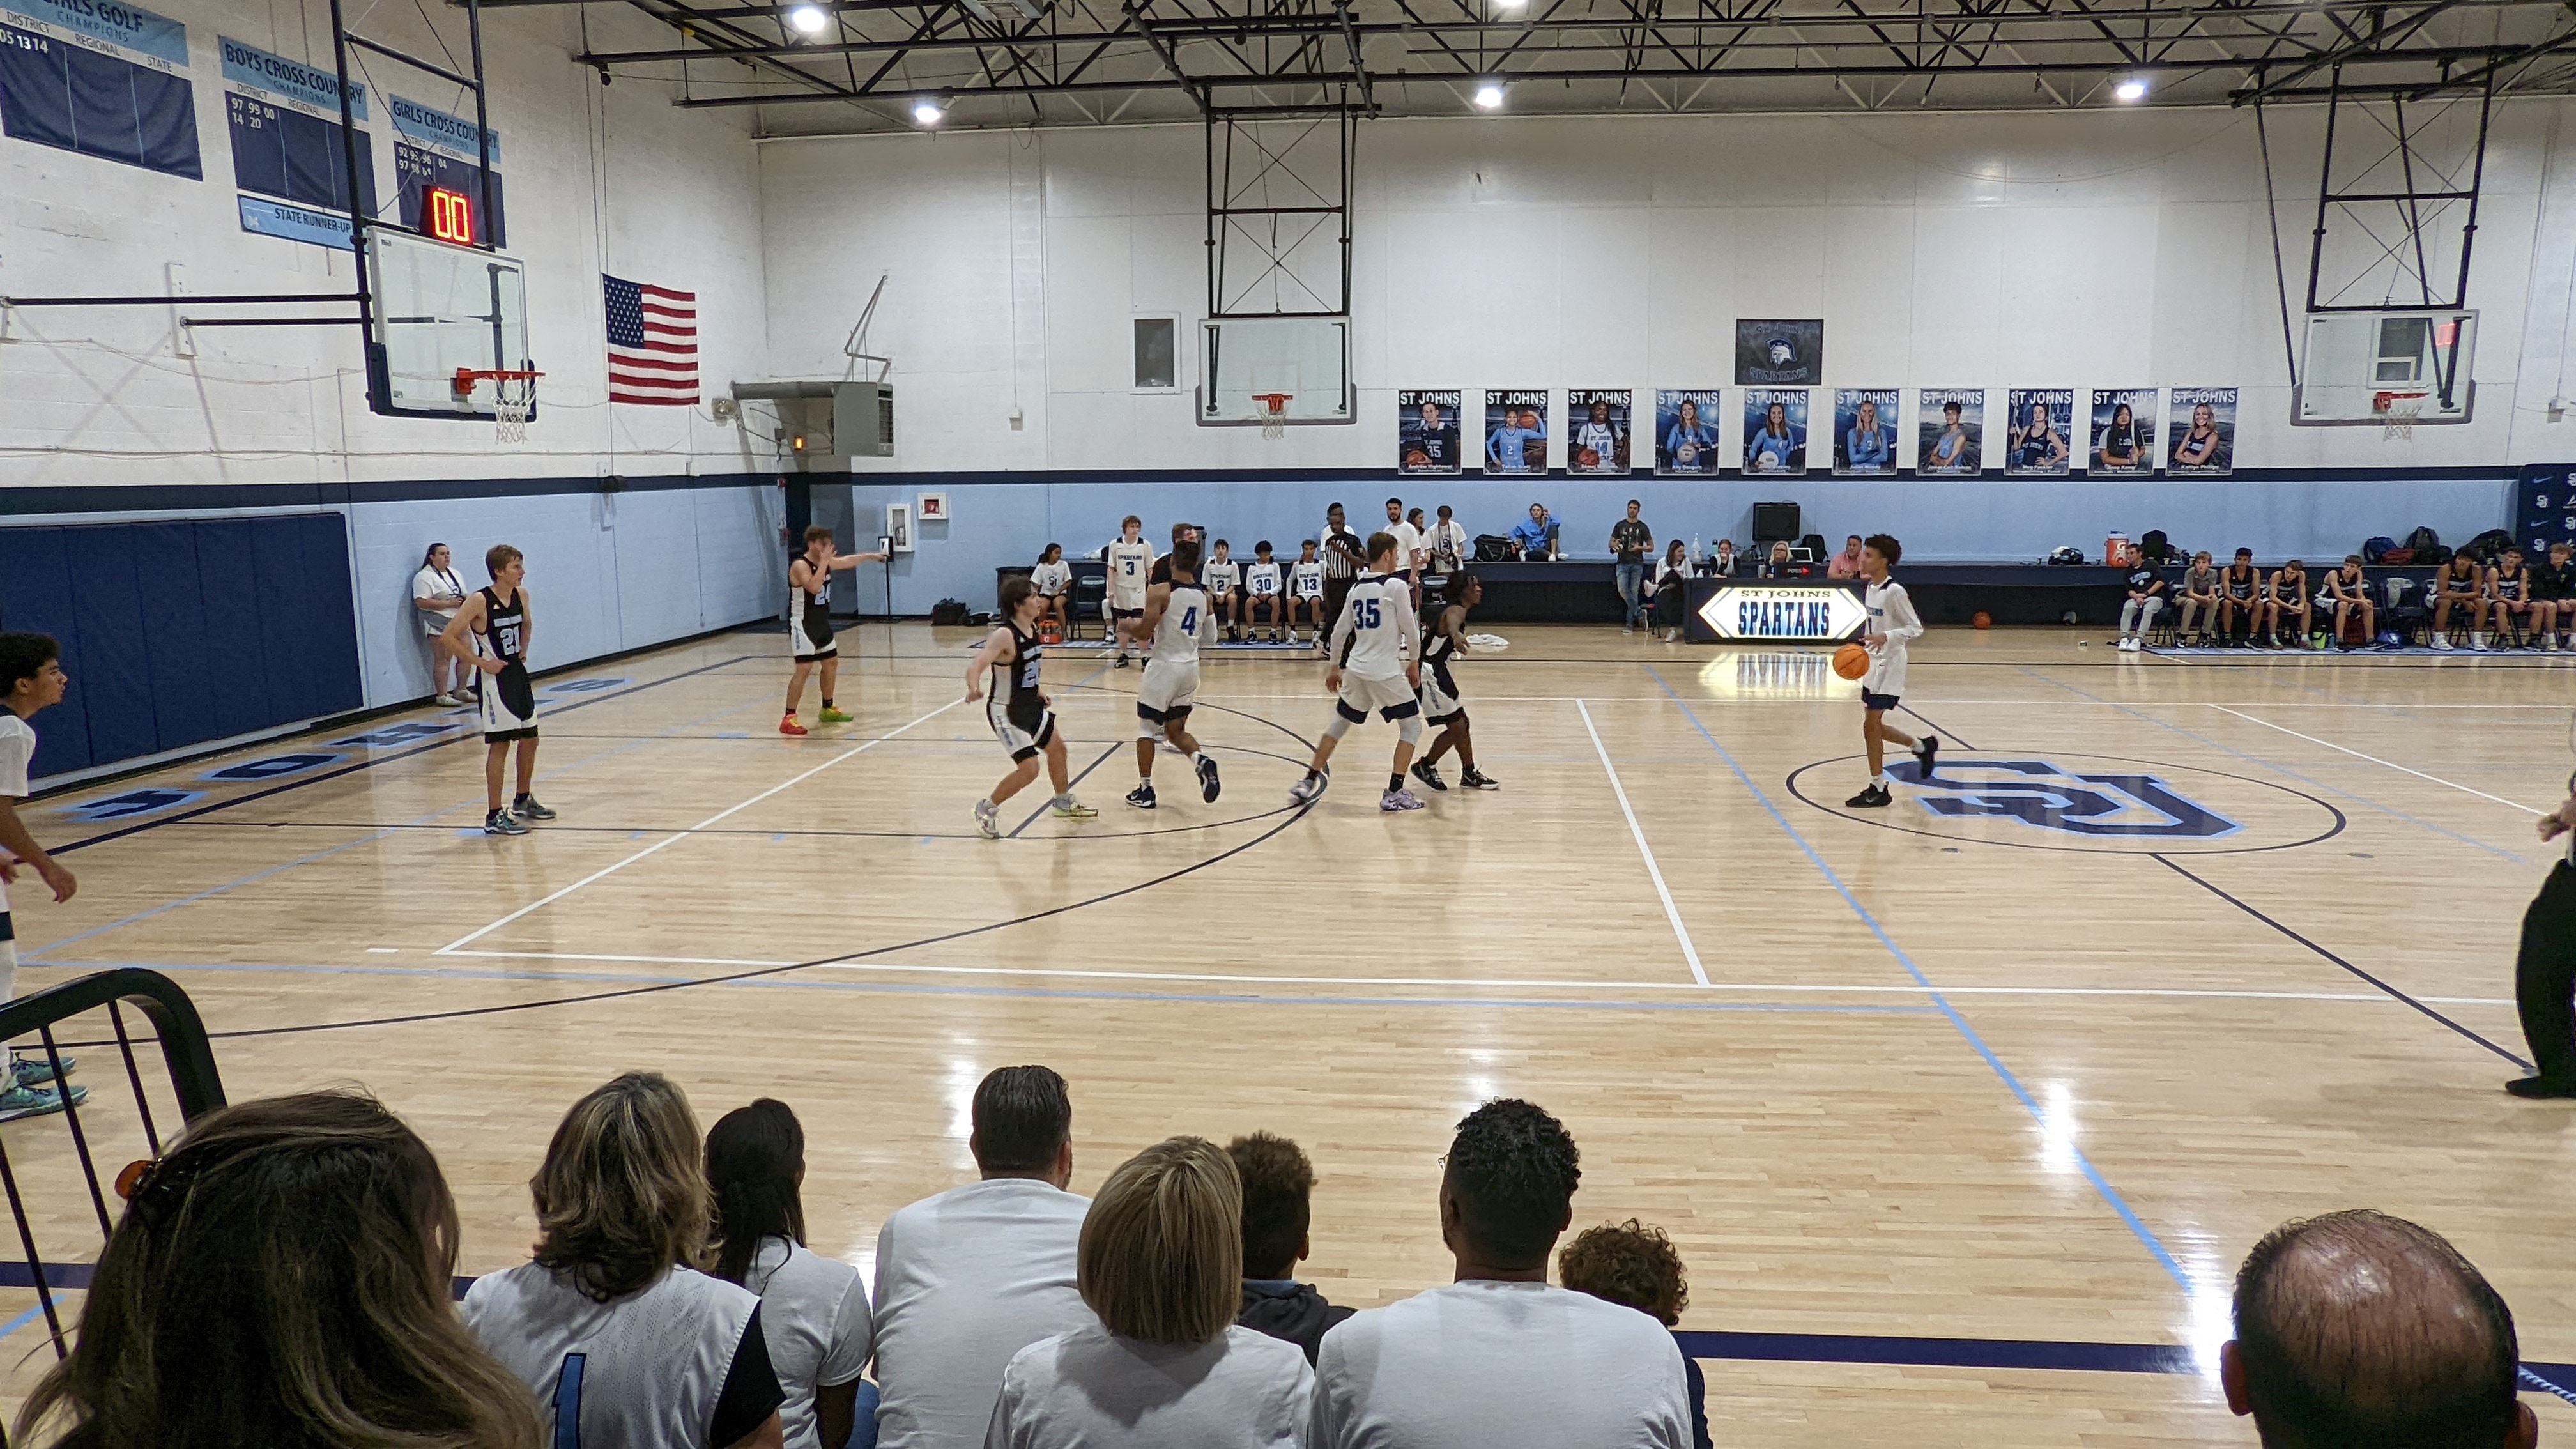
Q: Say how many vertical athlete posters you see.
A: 10